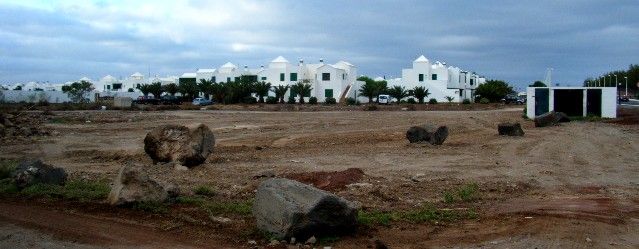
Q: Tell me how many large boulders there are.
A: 7